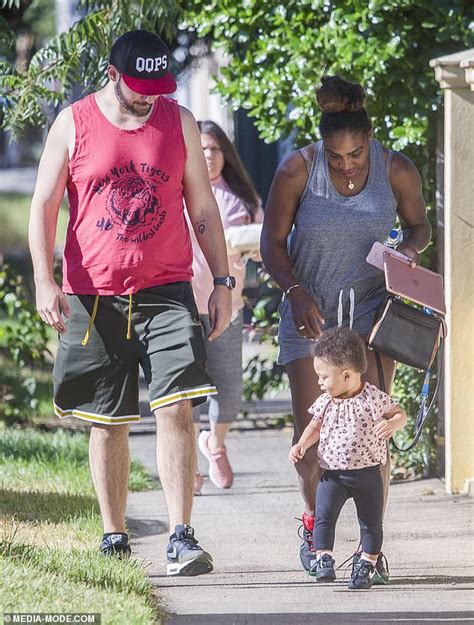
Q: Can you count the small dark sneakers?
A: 2